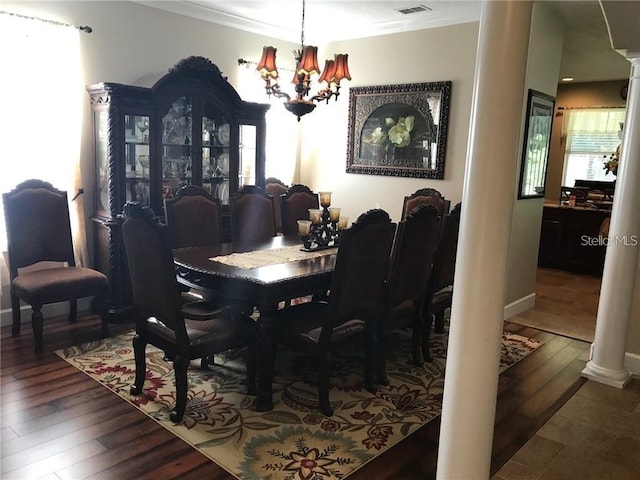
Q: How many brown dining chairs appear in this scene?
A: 10